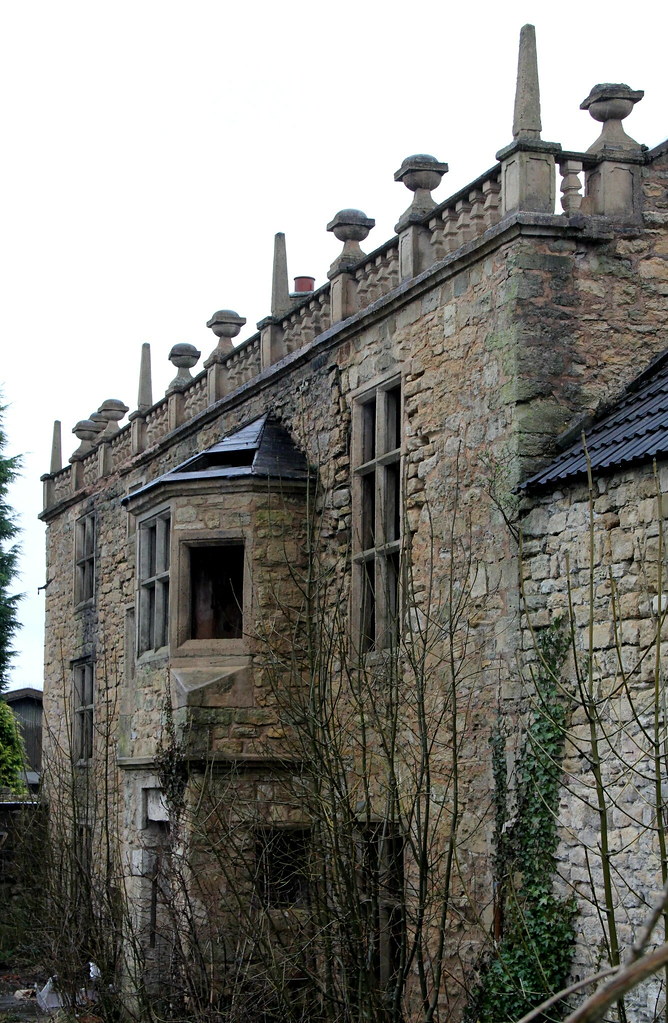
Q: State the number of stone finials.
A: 12